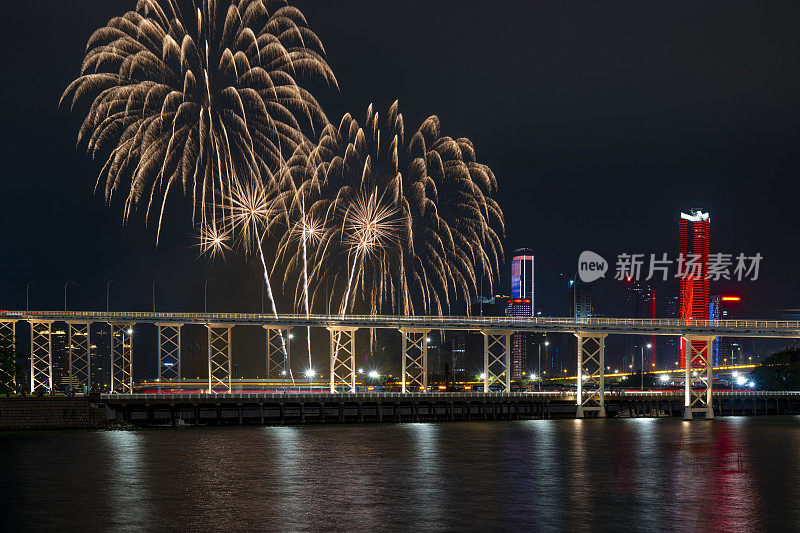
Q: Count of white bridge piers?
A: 12